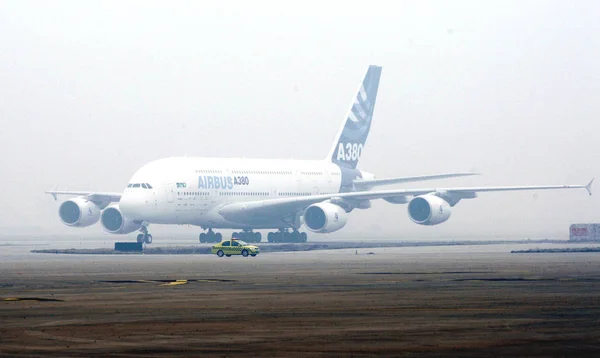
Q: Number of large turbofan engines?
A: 4